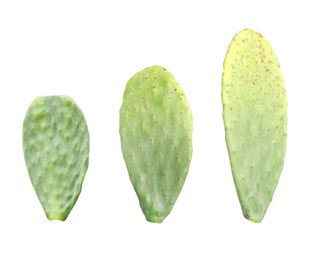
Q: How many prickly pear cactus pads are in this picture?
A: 3